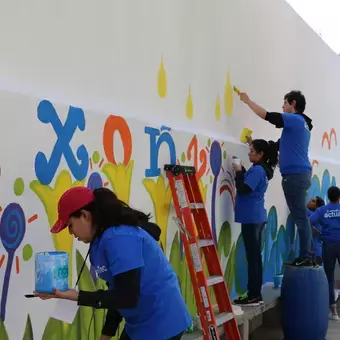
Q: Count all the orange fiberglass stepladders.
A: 1